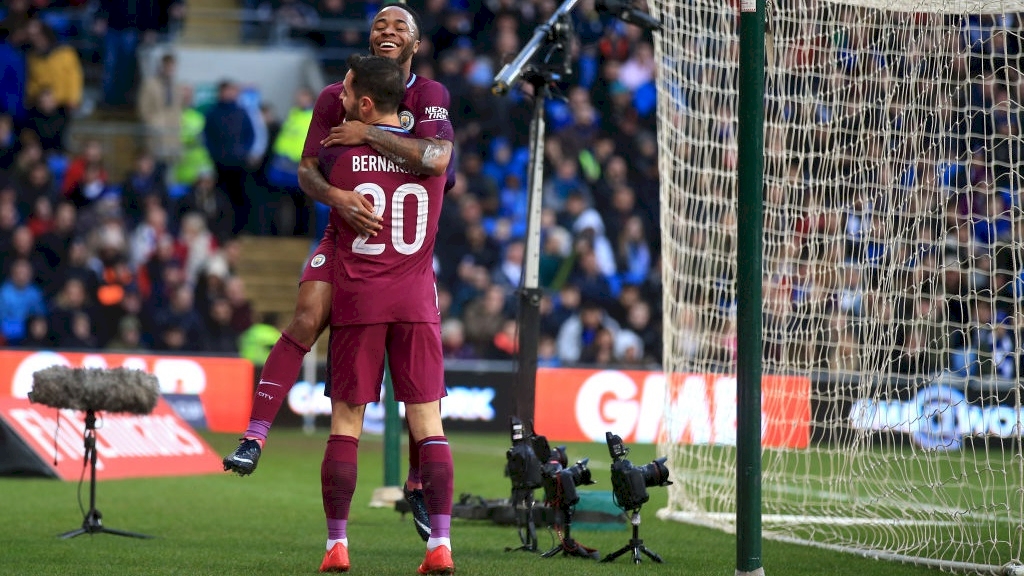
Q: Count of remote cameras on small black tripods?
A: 3